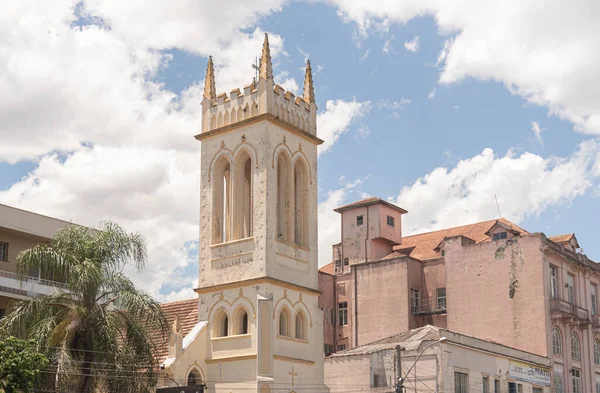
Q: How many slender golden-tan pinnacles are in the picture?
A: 3